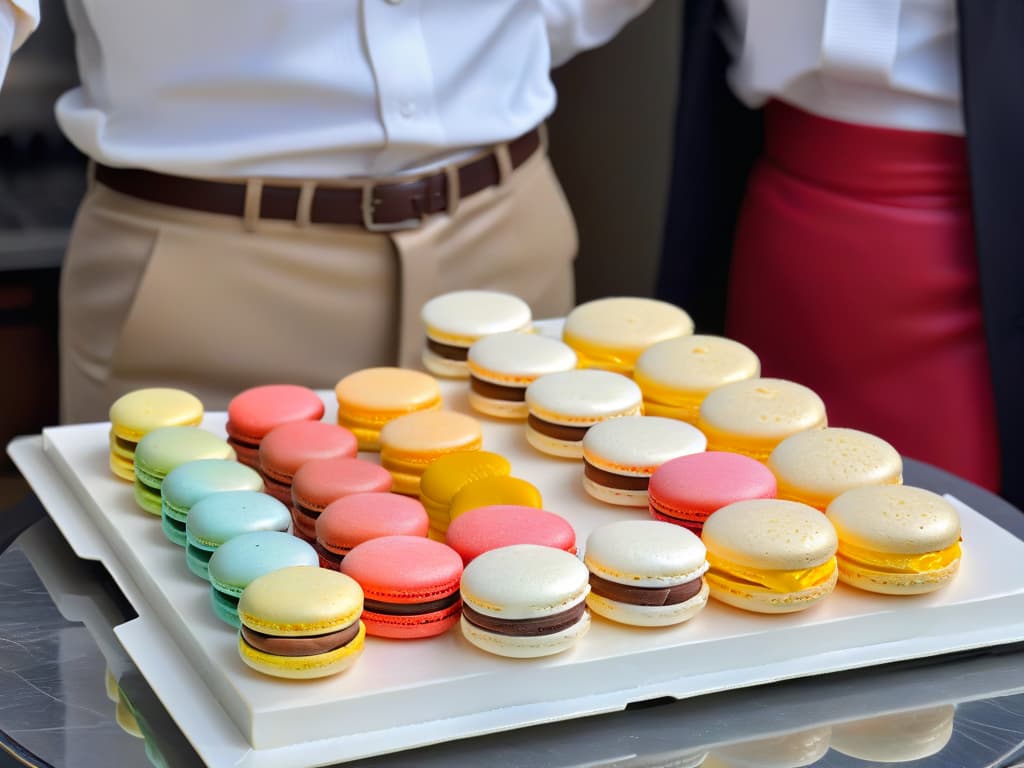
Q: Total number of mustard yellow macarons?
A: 2